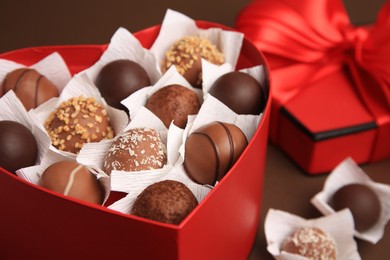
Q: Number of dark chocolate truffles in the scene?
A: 4